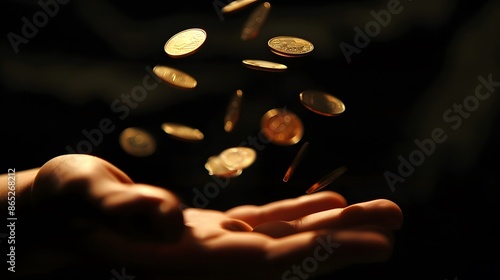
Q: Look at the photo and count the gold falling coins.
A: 15